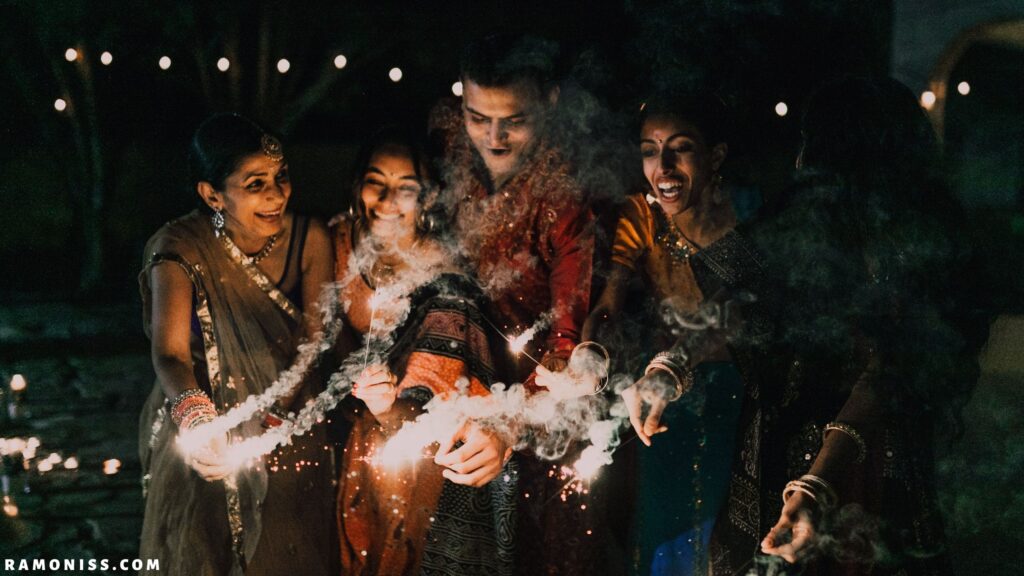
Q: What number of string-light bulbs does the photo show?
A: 12